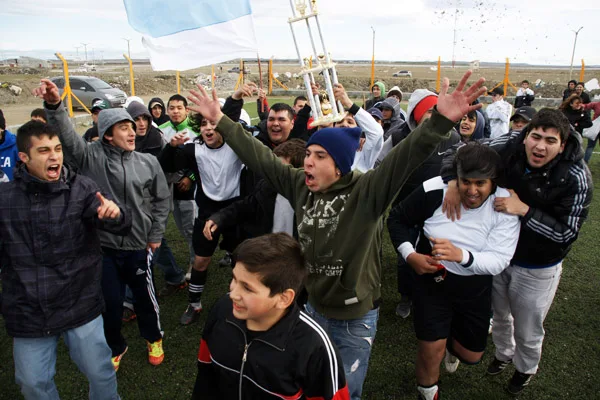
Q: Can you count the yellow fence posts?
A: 11